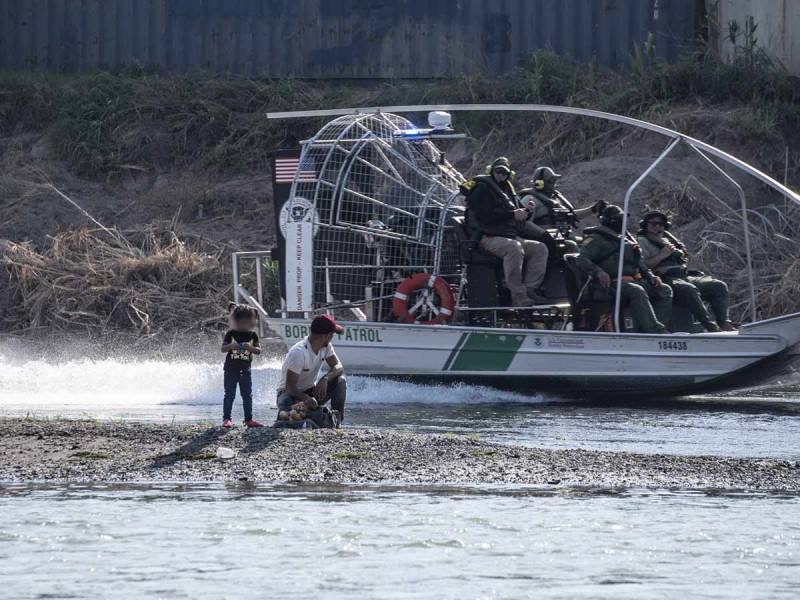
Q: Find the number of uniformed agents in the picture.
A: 4